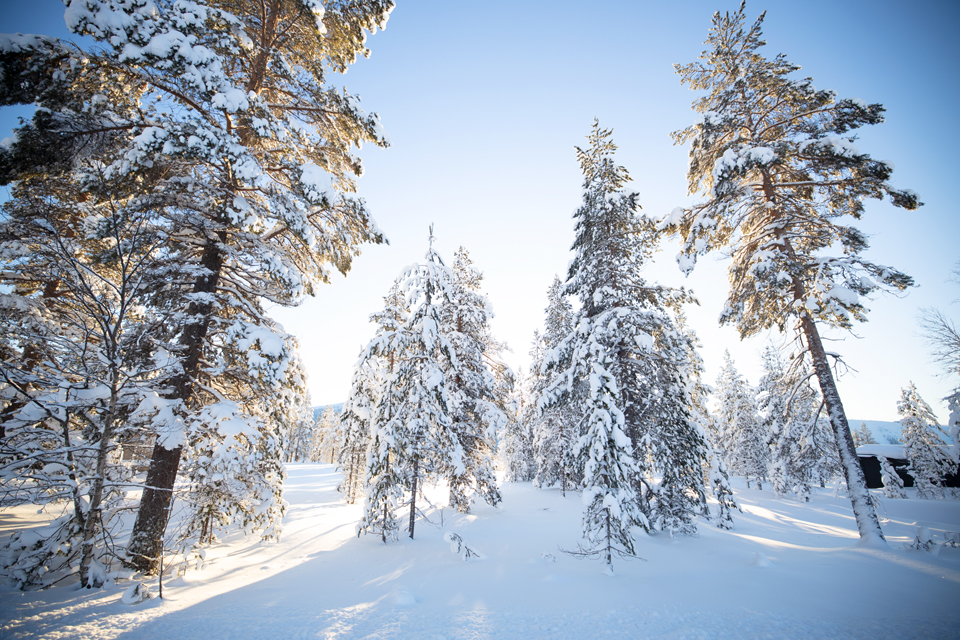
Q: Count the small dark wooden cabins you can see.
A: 1